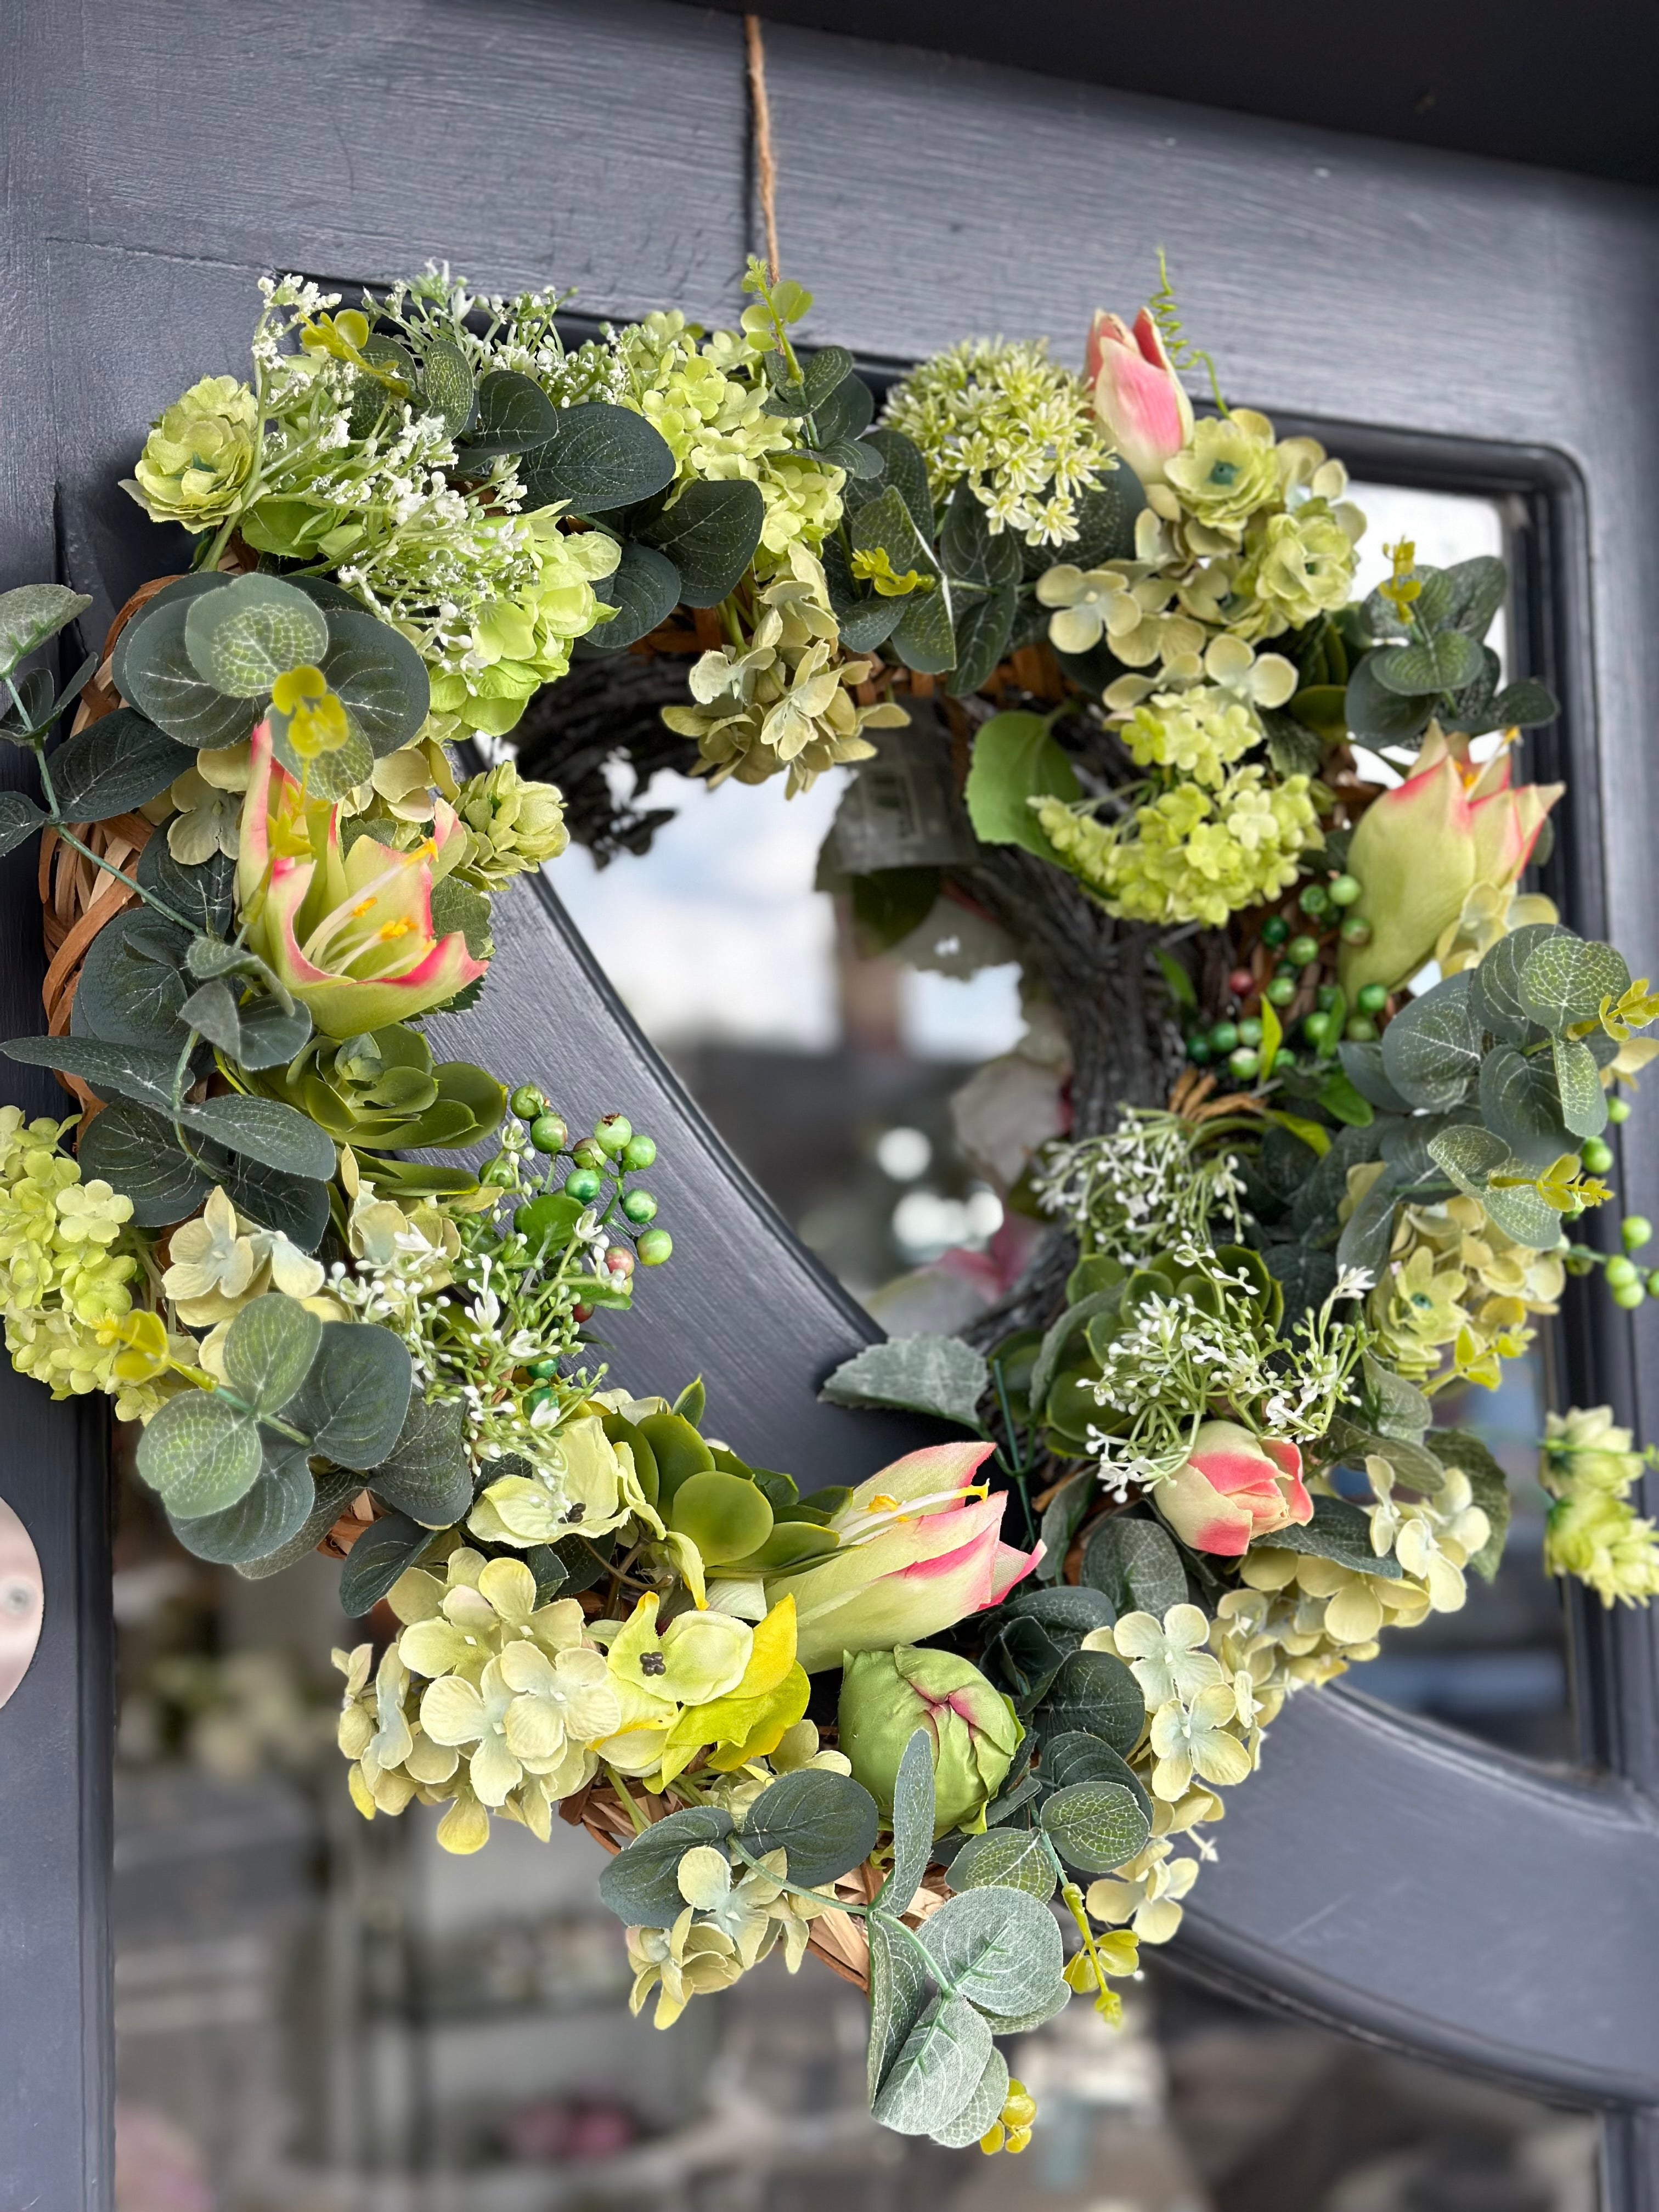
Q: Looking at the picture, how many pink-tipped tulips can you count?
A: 5